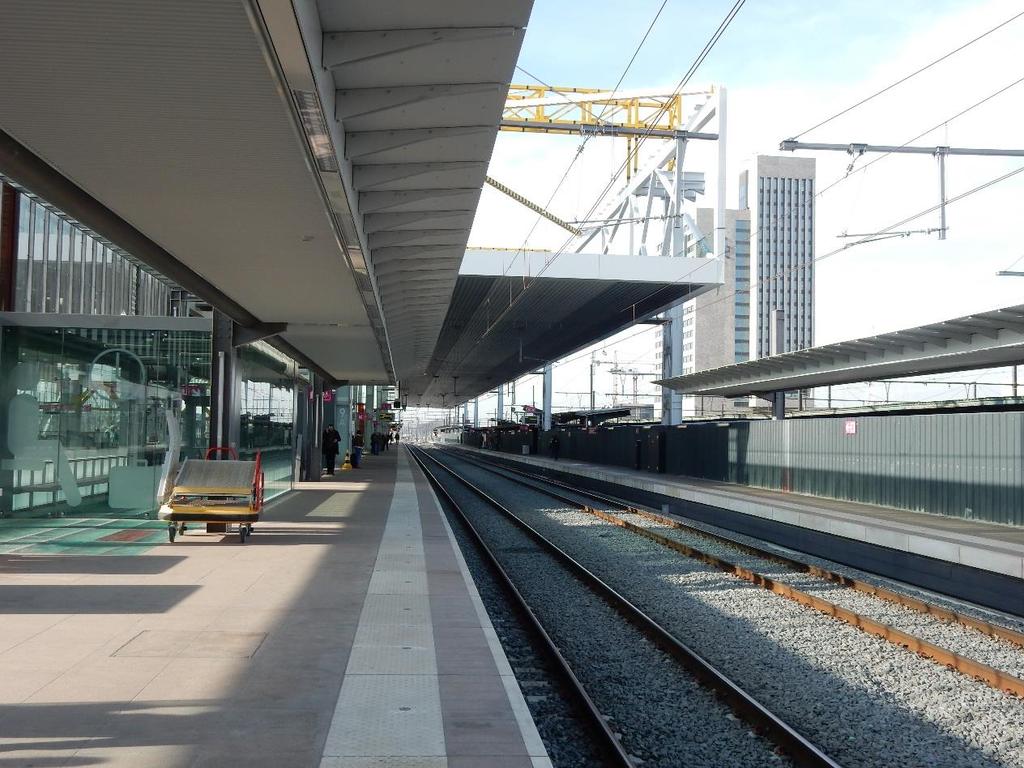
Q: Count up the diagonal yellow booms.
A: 1